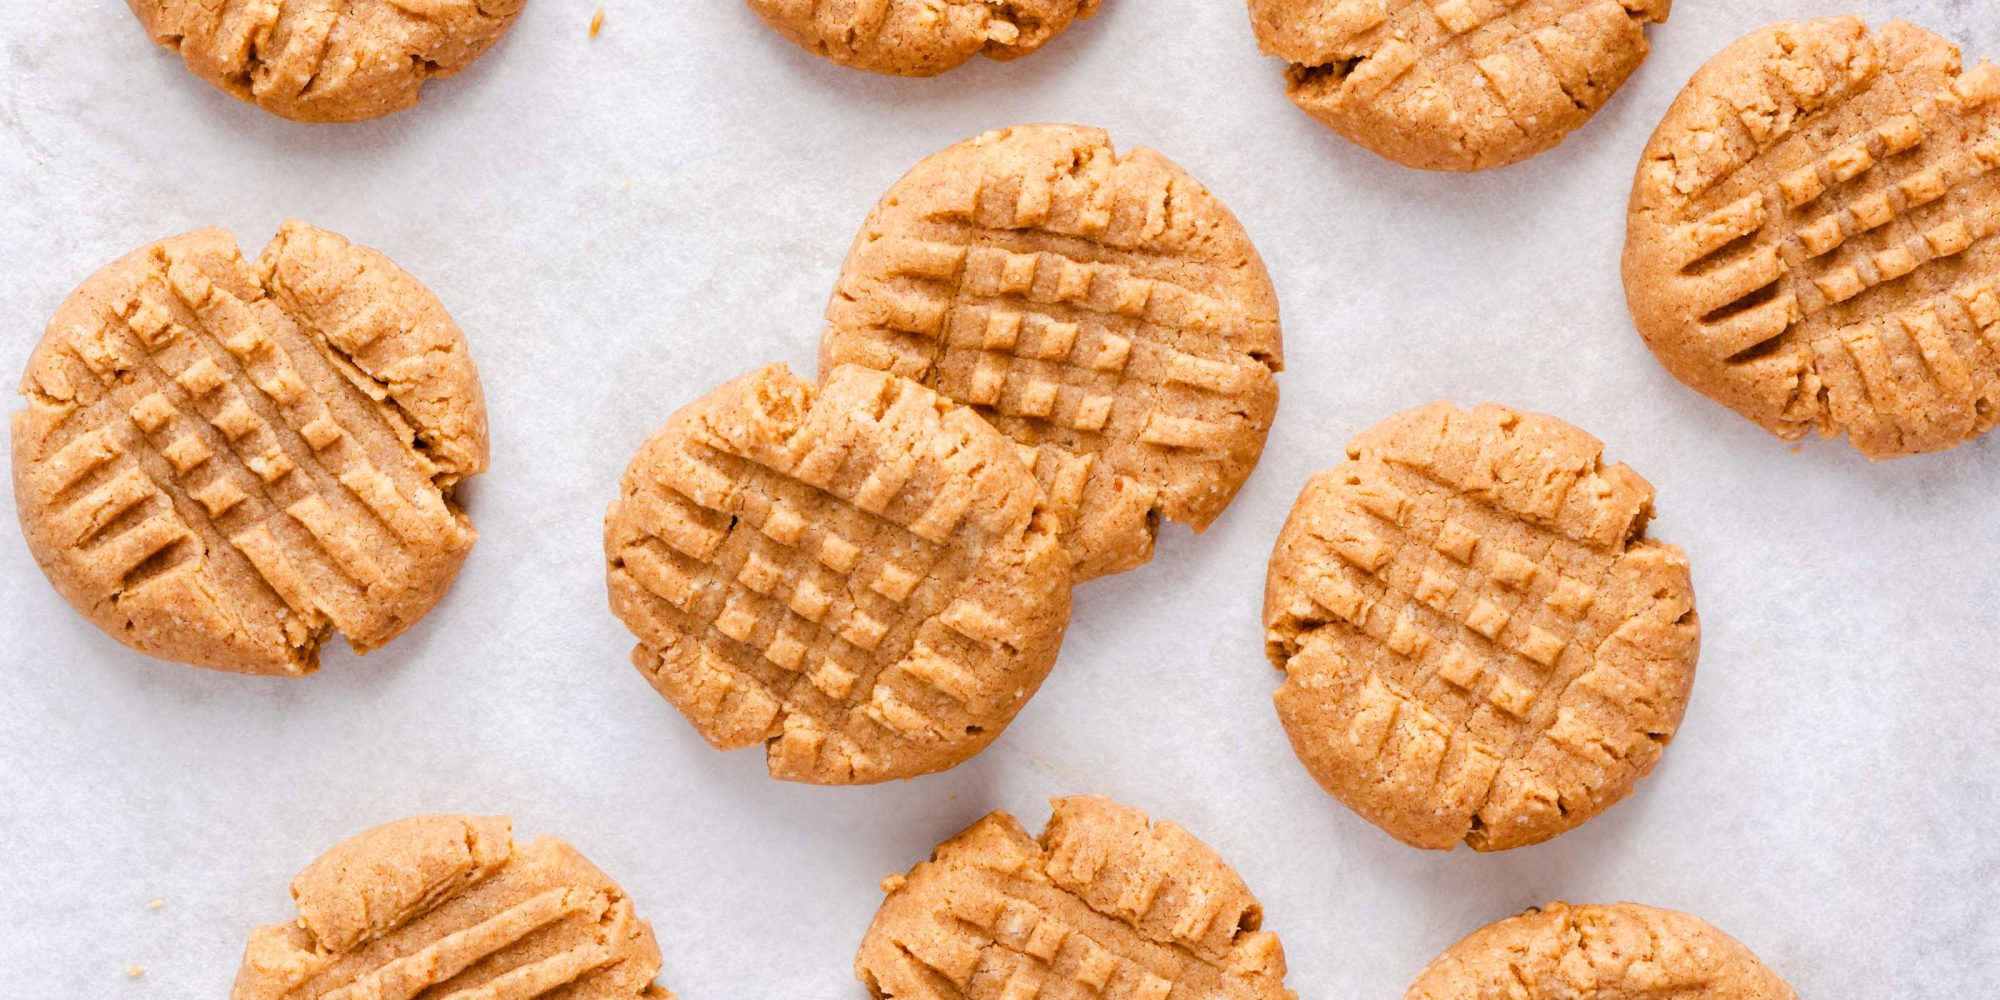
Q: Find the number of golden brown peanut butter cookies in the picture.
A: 11